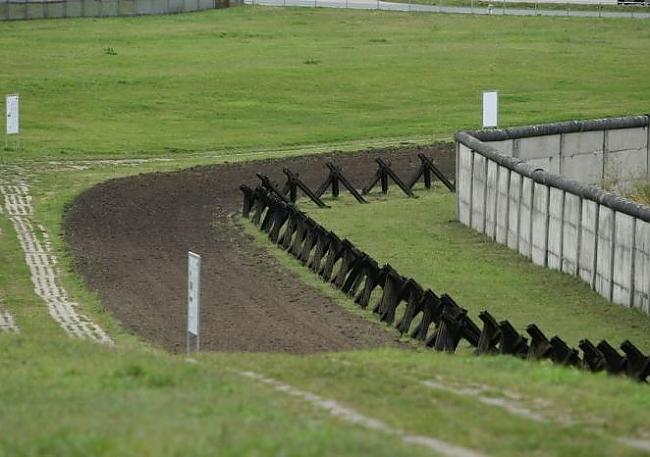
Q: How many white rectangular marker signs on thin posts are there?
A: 3